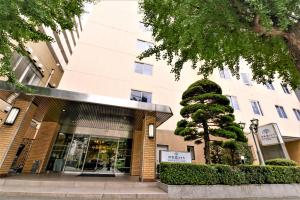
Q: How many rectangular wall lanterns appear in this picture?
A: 2